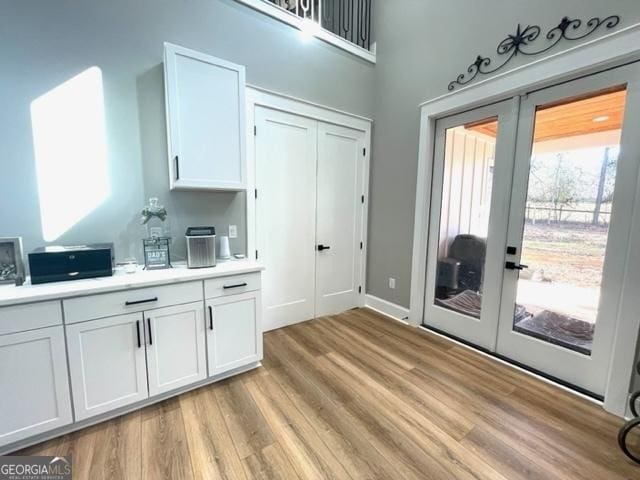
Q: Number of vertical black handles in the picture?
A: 4